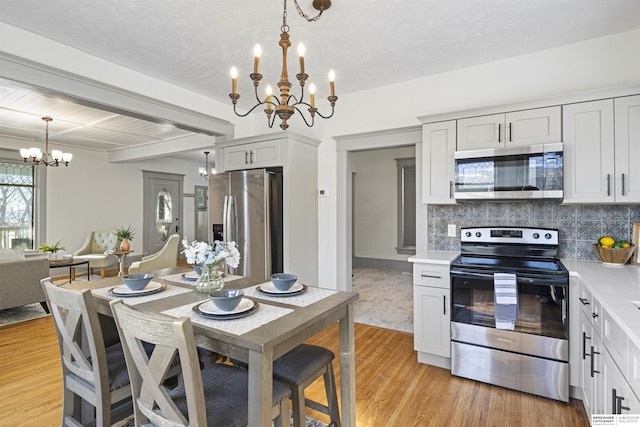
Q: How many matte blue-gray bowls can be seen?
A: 4